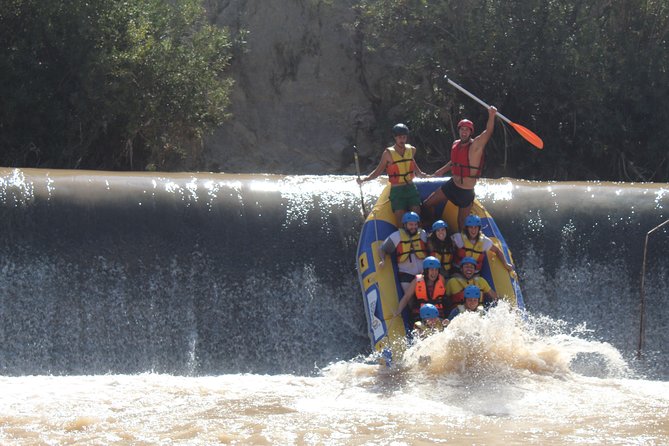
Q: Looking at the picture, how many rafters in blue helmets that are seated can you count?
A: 7